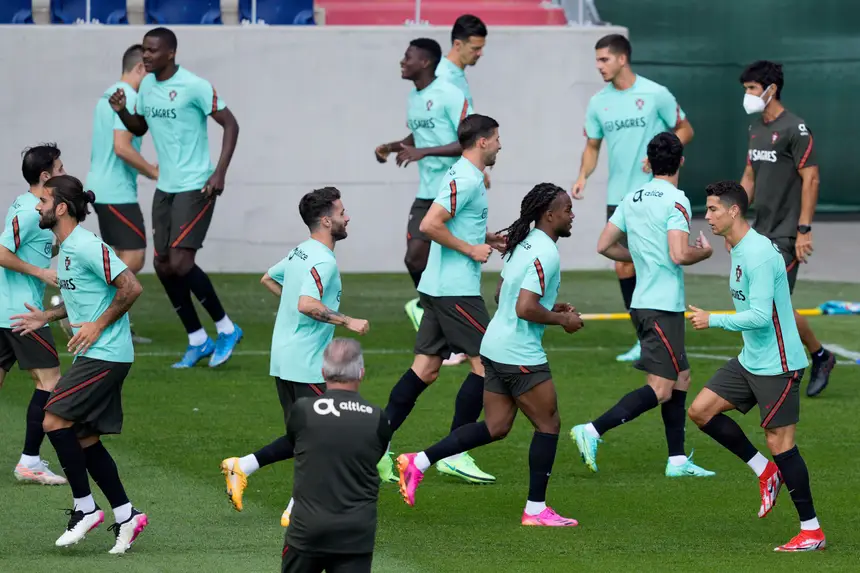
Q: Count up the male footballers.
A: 12